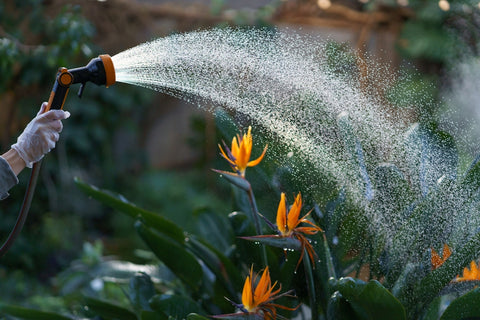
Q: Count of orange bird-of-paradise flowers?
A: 5